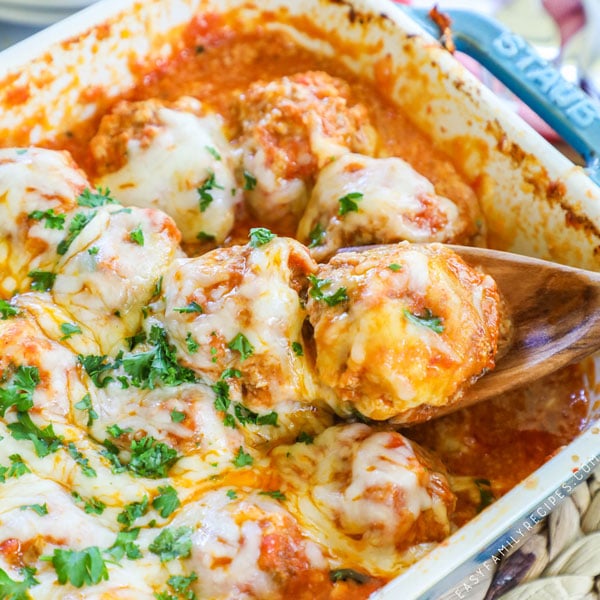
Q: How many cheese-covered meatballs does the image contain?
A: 12